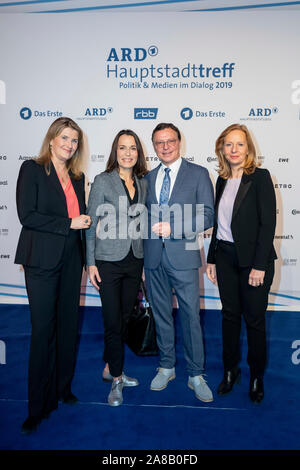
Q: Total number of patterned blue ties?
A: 1